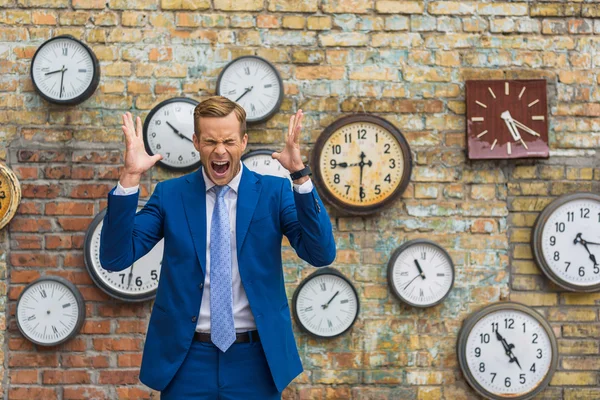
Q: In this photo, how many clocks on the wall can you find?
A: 13